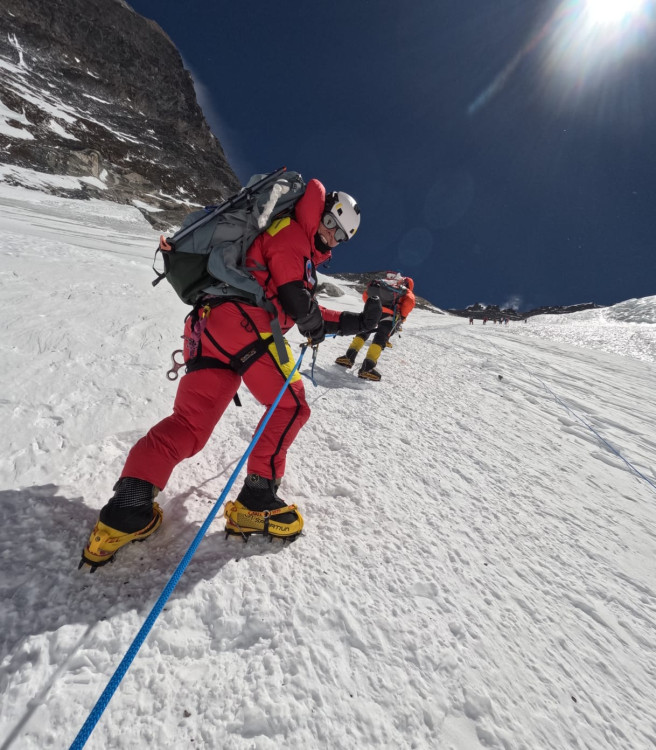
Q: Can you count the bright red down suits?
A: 1